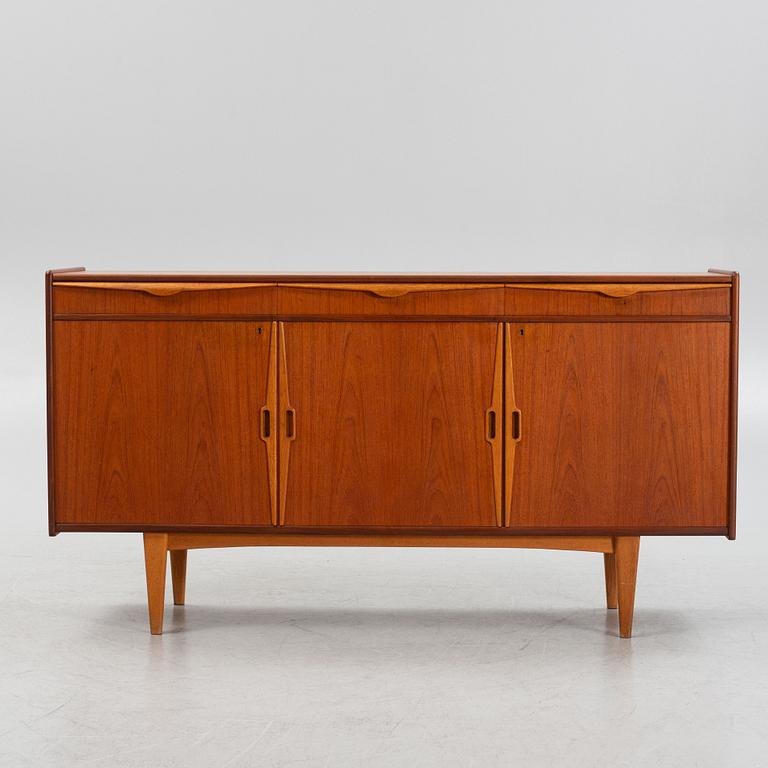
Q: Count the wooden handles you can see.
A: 7